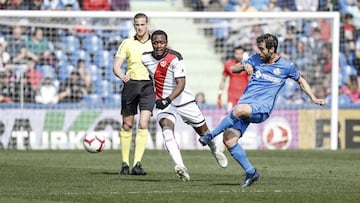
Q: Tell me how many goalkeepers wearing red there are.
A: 1